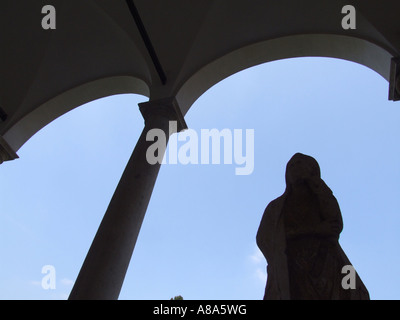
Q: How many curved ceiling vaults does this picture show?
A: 2